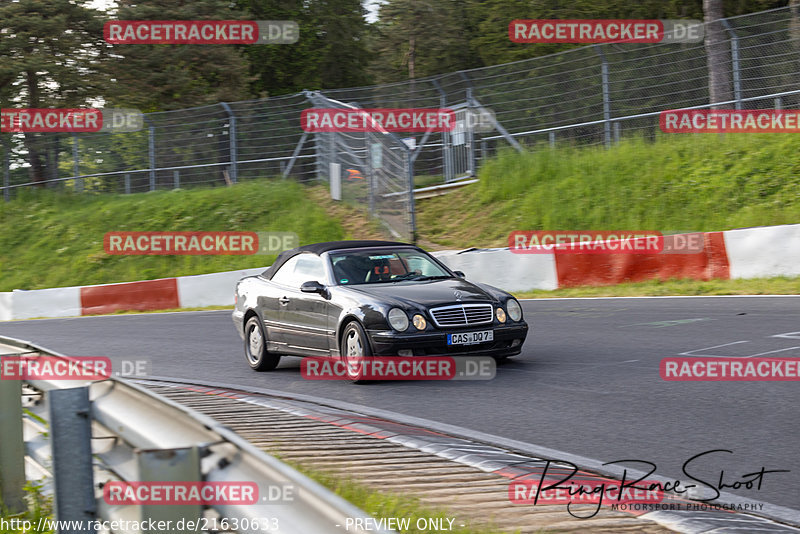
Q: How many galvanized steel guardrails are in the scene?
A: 1